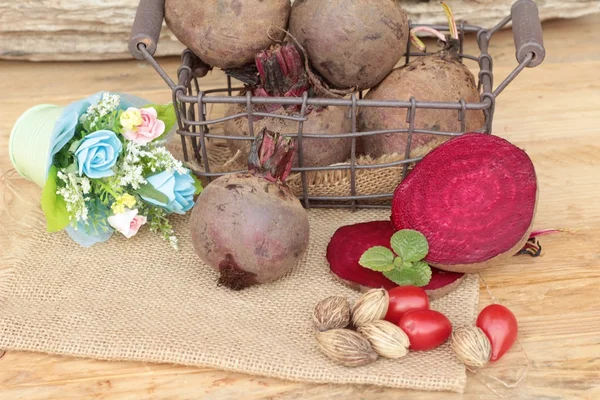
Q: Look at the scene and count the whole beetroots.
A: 5